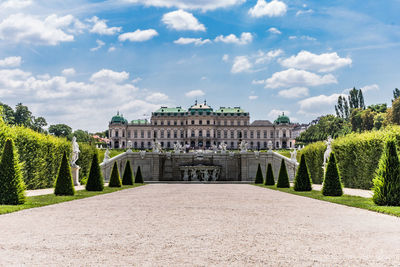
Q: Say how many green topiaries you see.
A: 12